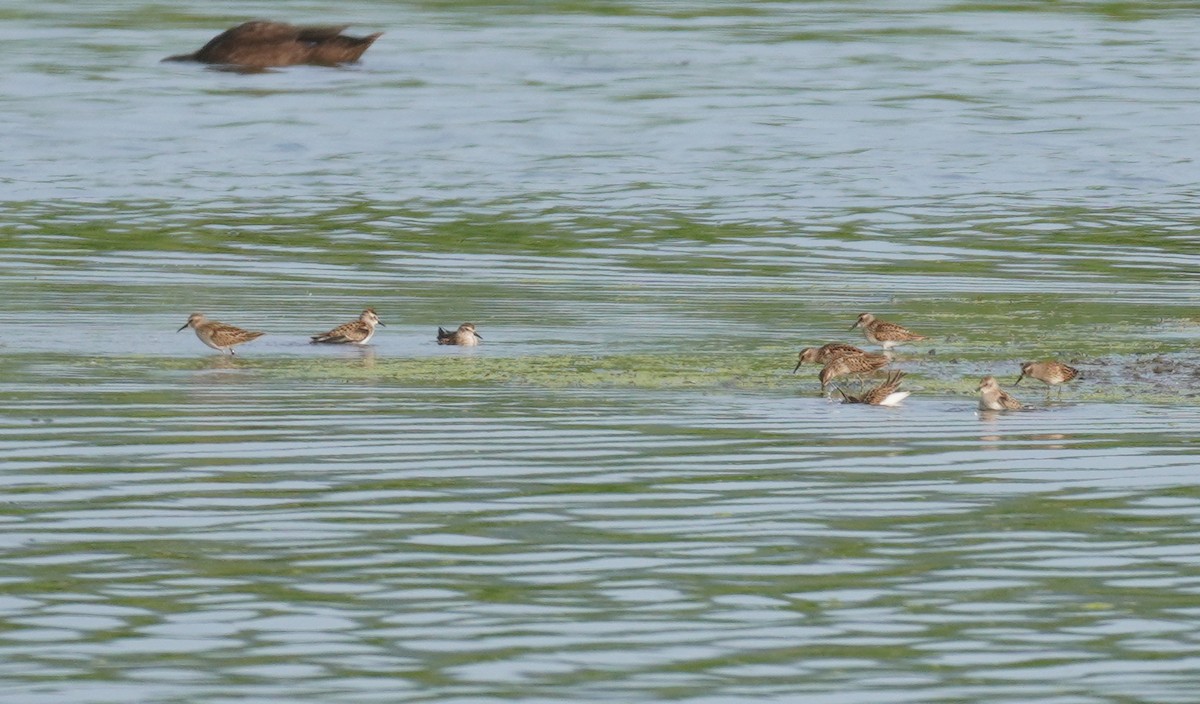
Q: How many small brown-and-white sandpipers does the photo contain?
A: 9